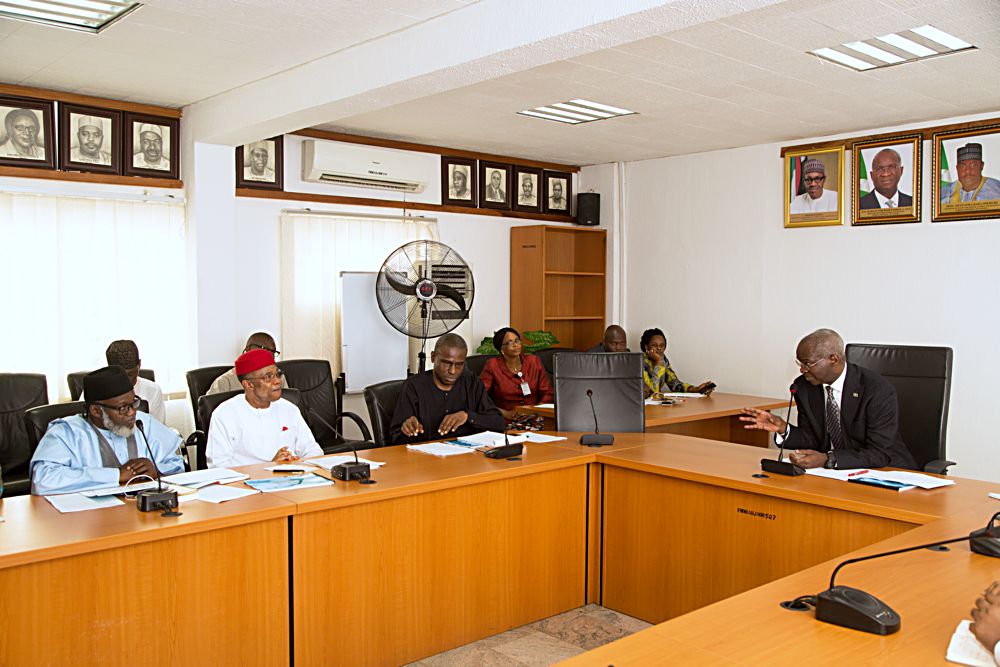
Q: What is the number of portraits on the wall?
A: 11